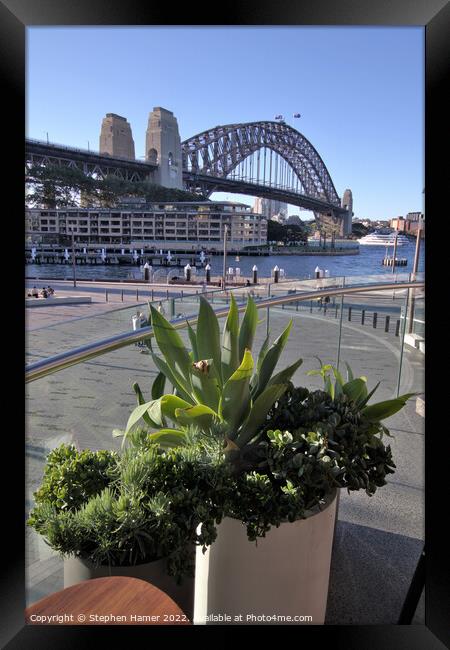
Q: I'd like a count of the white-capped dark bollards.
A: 6